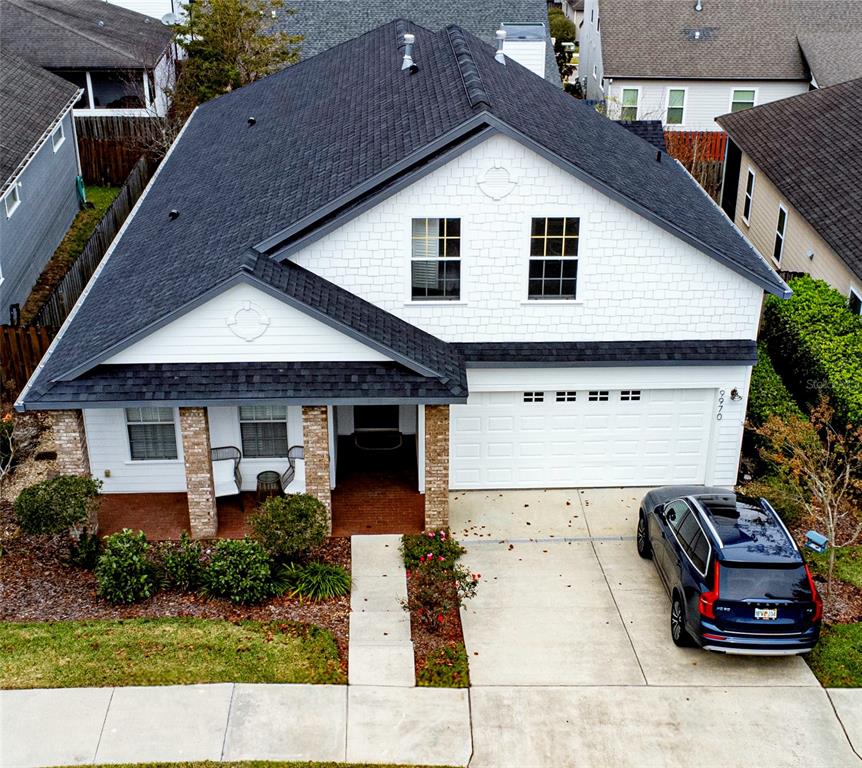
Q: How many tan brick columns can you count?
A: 4